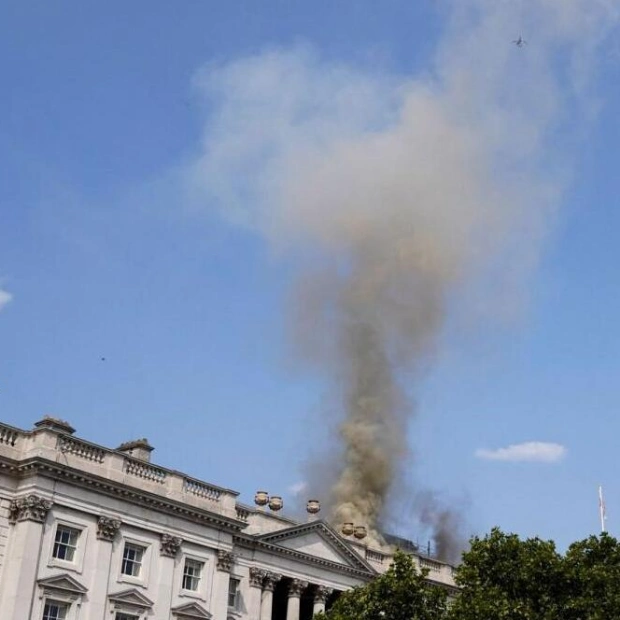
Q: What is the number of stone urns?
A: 5